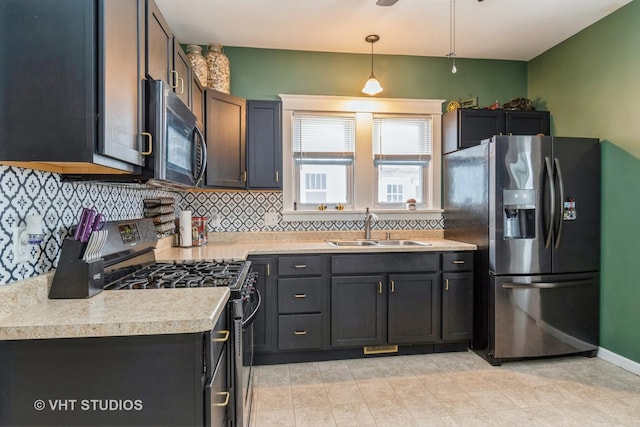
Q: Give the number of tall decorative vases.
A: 2